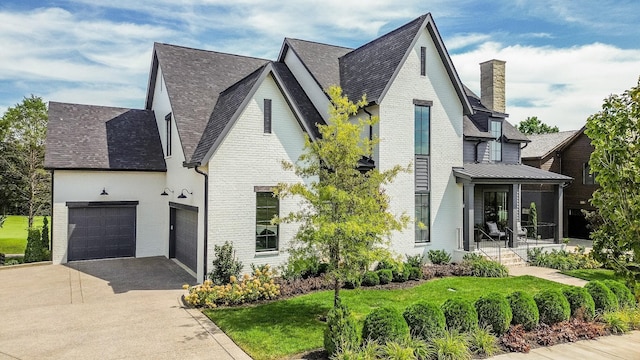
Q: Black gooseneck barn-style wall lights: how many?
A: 3